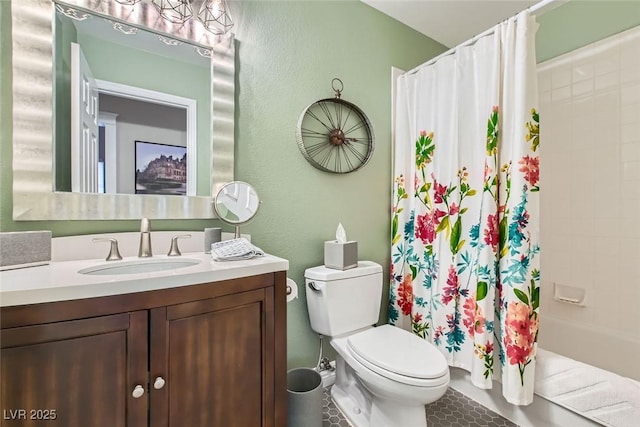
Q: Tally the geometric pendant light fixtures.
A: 3